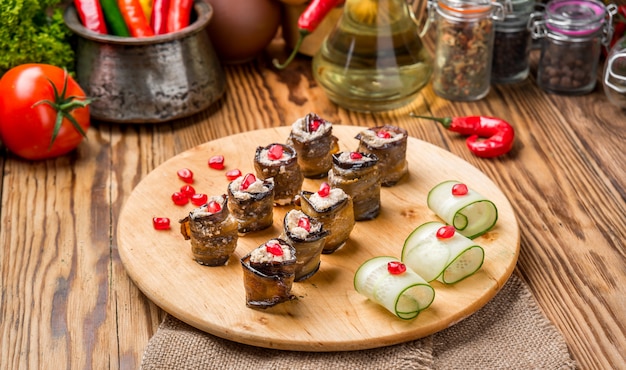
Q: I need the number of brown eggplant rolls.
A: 9